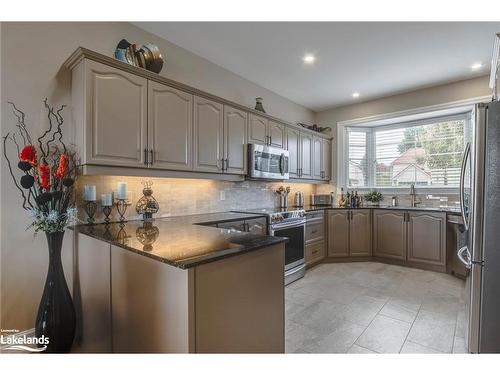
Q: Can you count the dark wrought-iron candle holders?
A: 3